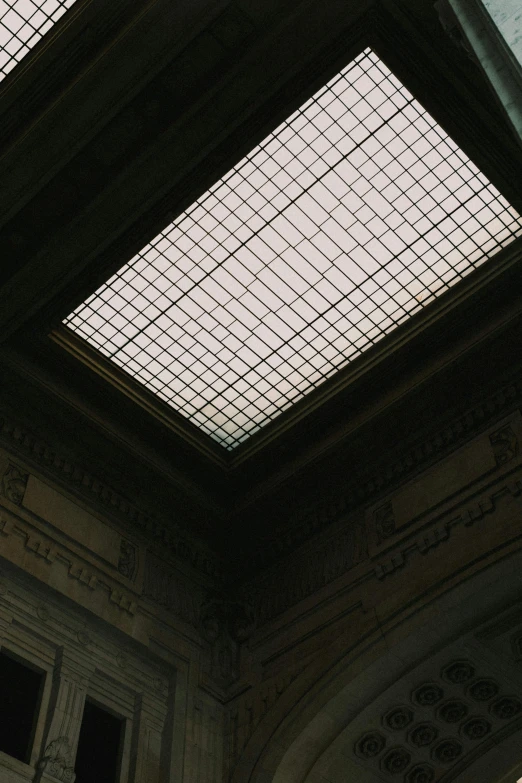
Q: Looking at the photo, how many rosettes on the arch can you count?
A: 12